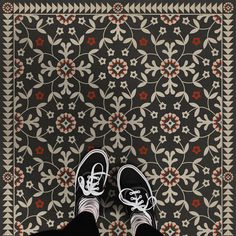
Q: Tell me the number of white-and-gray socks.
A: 2